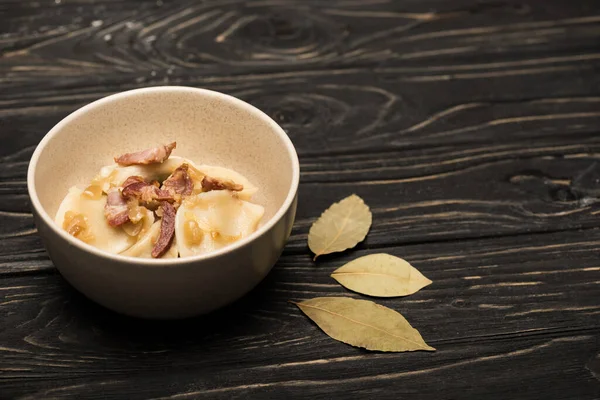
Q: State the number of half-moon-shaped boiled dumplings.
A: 5